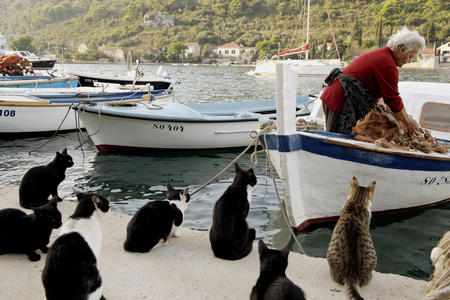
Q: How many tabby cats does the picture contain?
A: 1